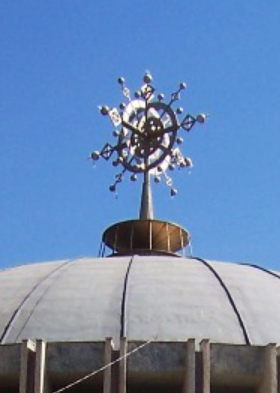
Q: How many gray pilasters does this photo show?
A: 7